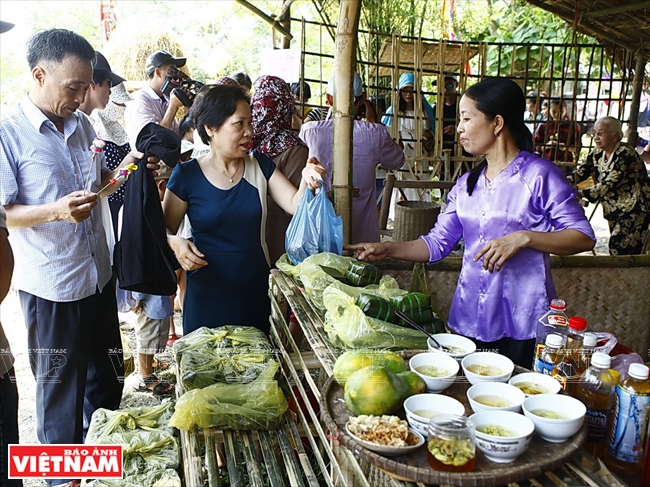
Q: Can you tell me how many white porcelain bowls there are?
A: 8